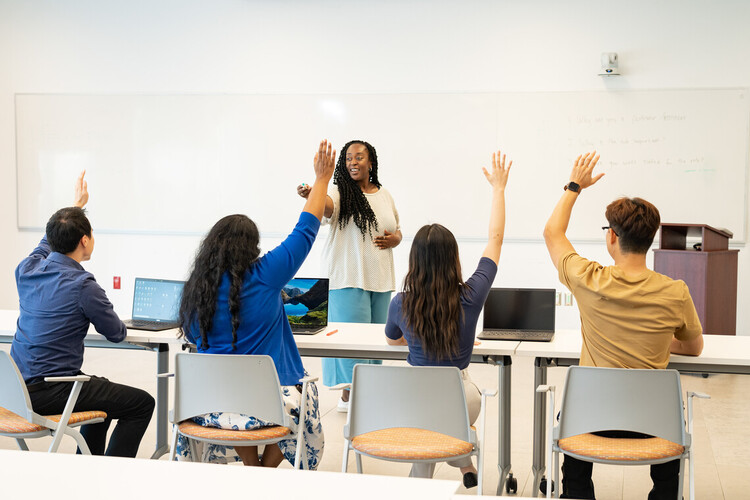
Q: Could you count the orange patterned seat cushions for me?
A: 4